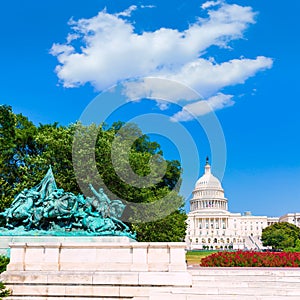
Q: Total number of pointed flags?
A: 1